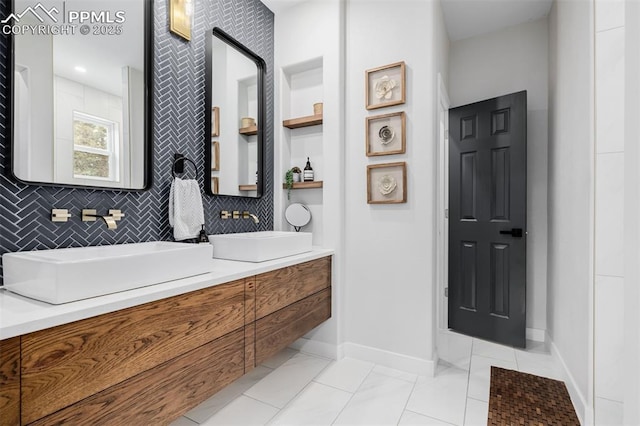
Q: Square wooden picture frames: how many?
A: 3